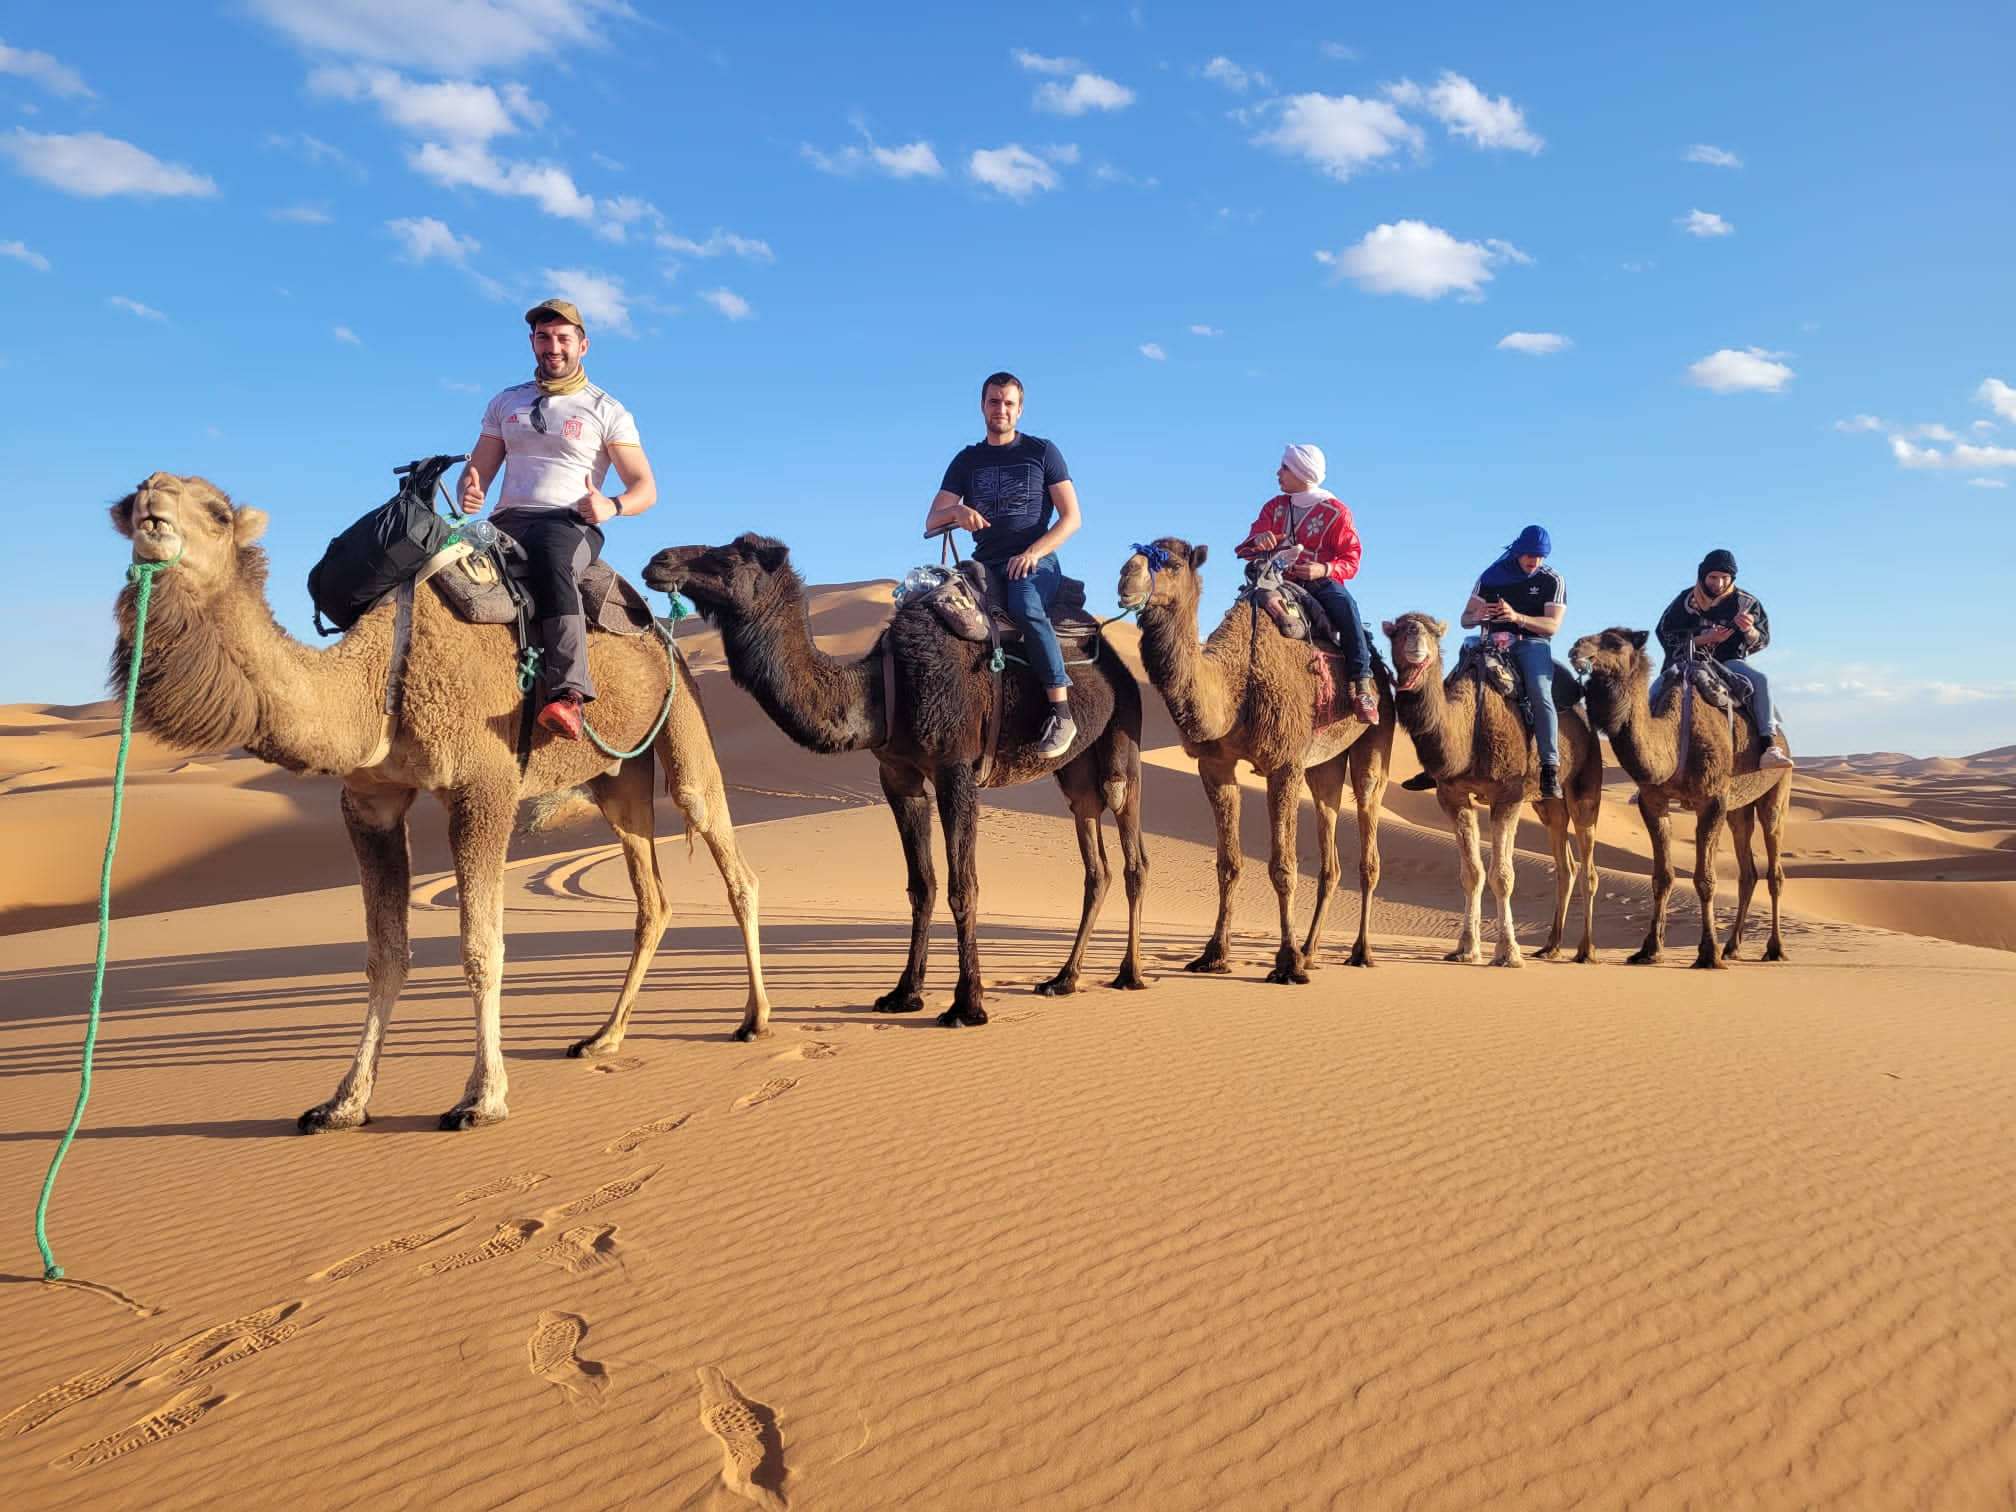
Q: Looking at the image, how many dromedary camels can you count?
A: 5